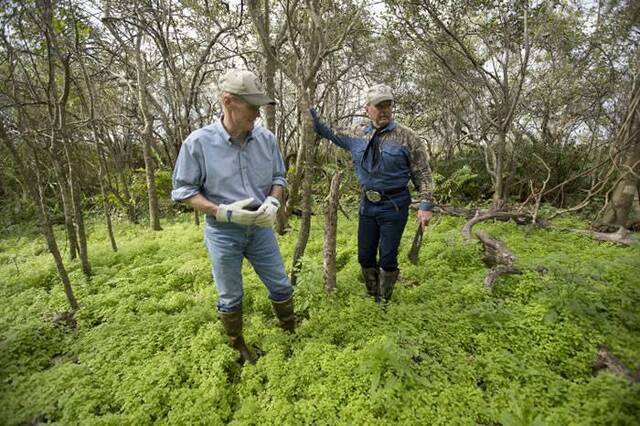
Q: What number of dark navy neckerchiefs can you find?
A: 1